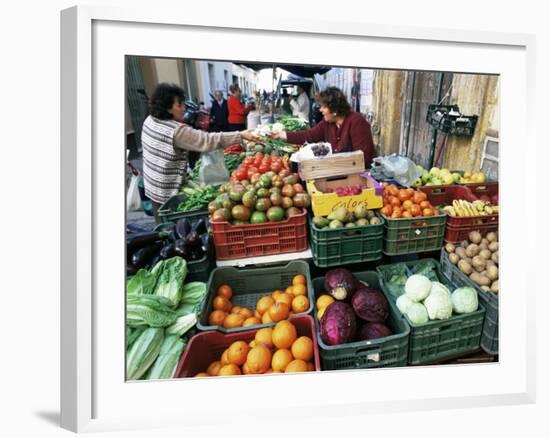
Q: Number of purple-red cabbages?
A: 4